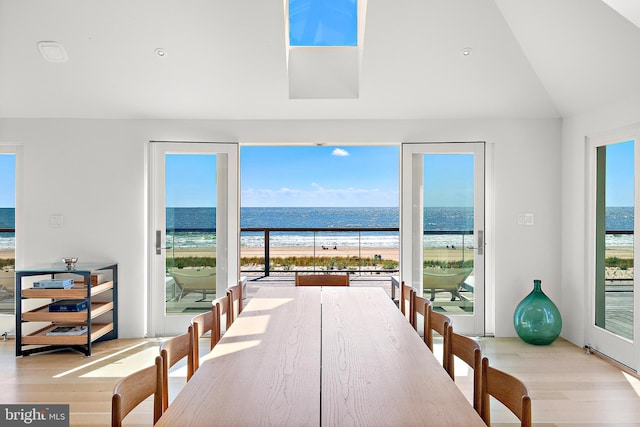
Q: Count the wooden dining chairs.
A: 11